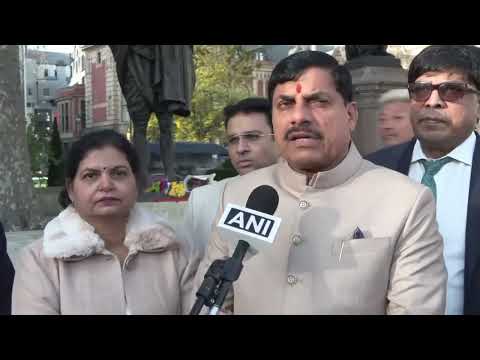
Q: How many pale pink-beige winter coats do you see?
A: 1